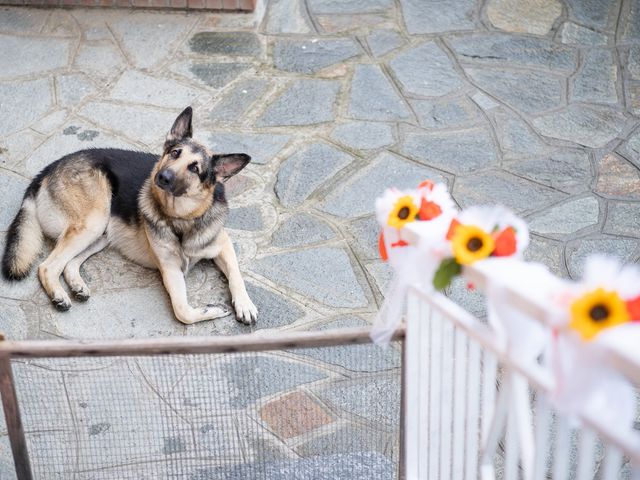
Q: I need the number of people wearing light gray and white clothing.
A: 0